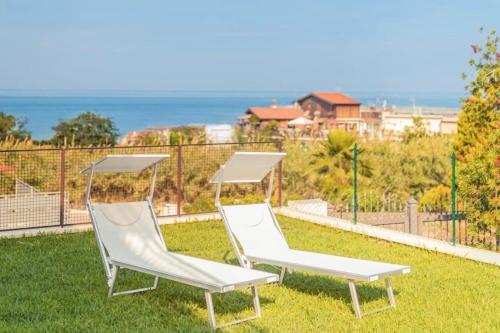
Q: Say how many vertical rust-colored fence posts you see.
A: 3